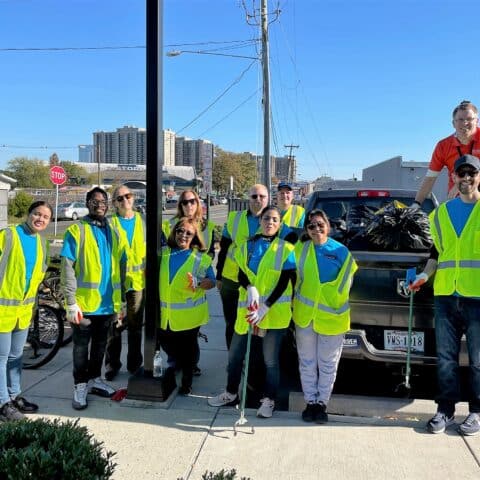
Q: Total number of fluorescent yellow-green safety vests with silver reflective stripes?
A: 10